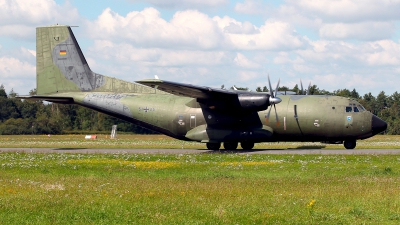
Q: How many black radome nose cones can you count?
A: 1